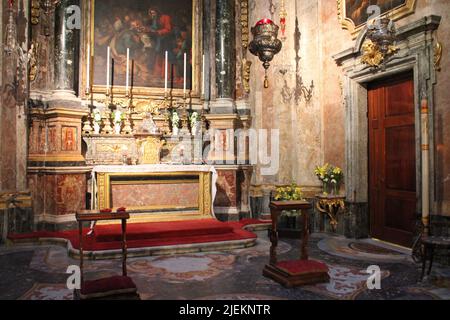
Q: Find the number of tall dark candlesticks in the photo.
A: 6